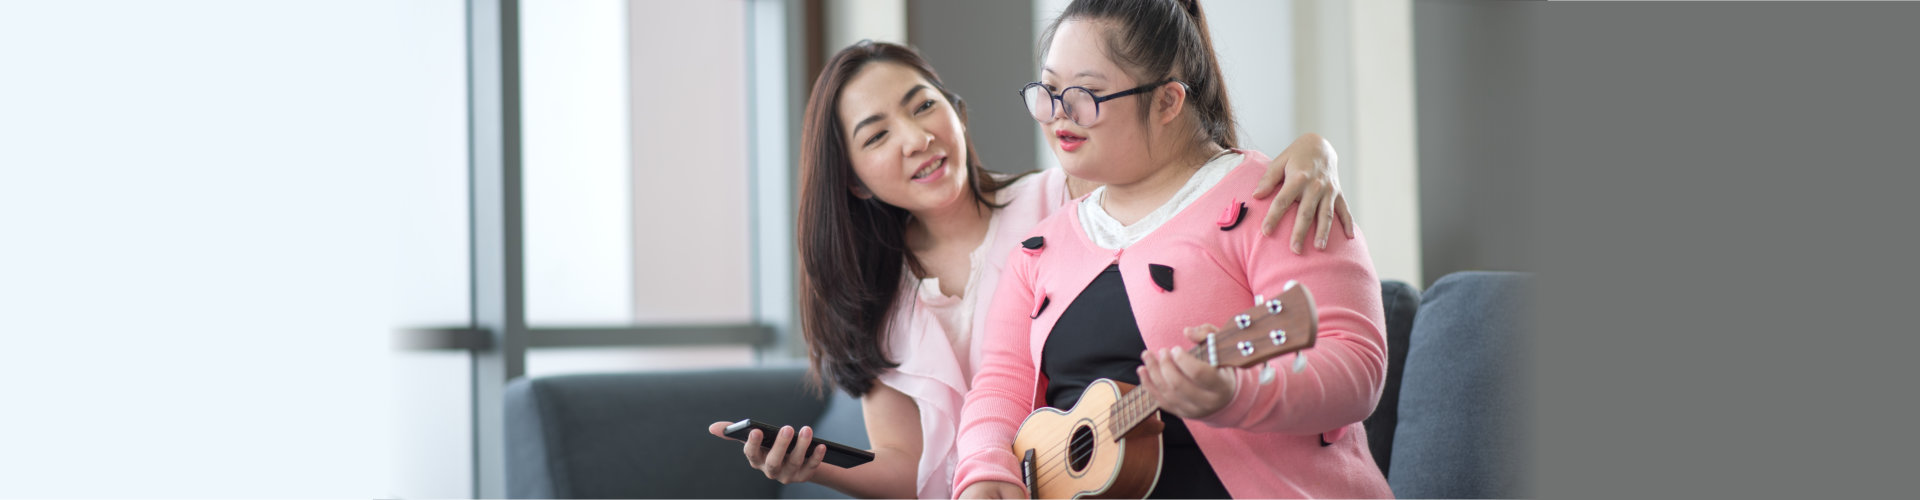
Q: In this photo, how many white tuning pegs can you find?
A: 4